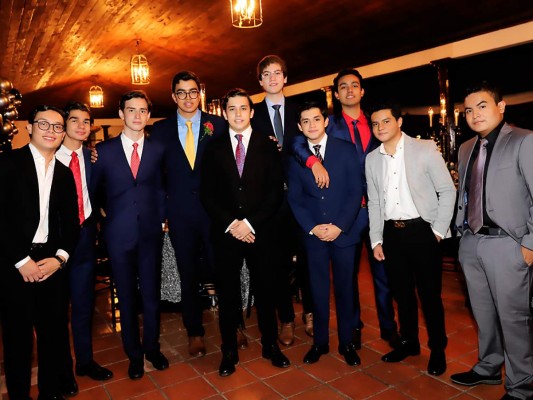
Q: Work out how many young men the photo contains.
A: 10